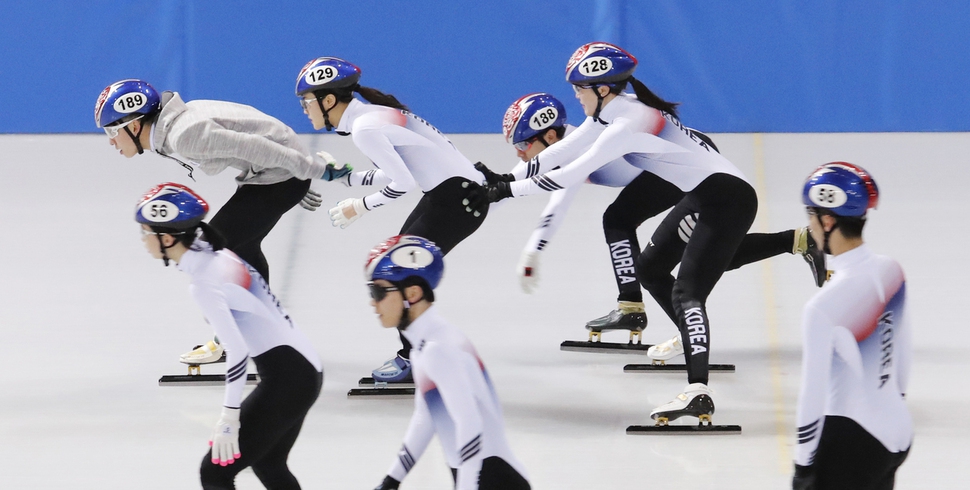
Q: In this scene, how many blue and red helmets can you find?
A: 7